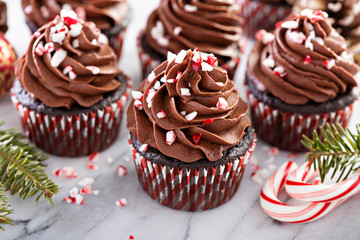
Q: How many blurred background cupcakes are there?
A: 3